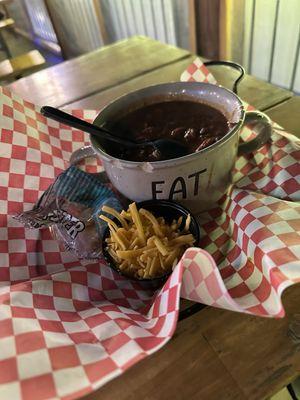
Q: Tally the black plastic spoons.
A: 1